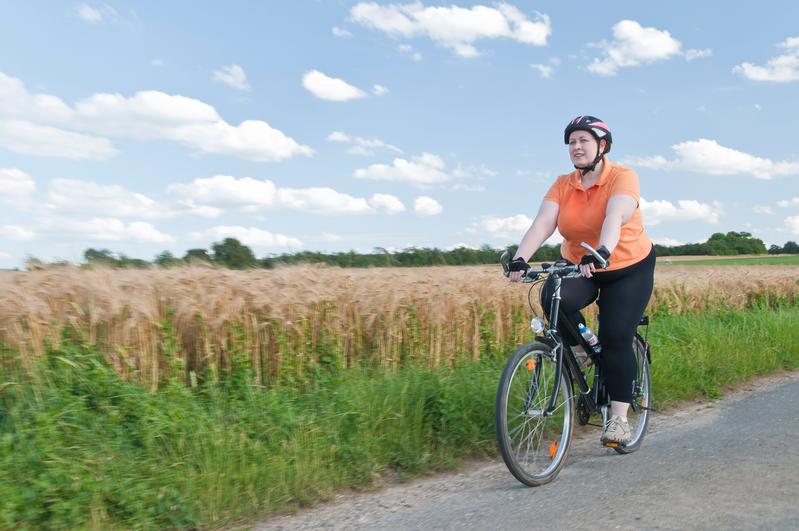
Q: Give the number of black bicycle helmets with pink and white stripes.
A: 1